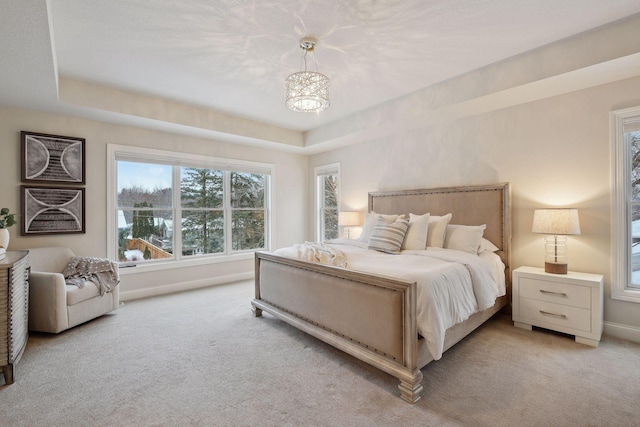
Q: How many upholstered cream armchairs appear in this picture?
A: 1